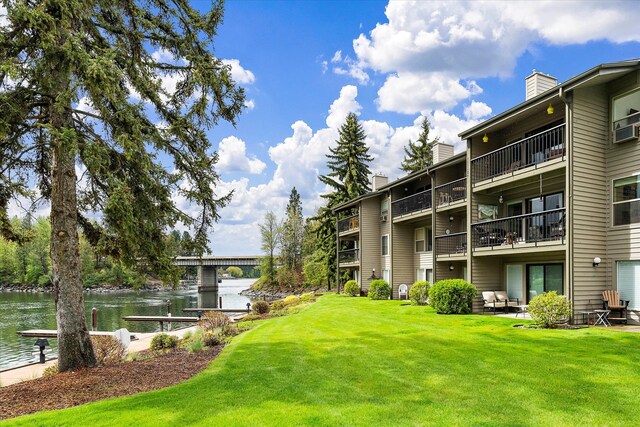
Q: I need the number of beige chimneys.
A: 3